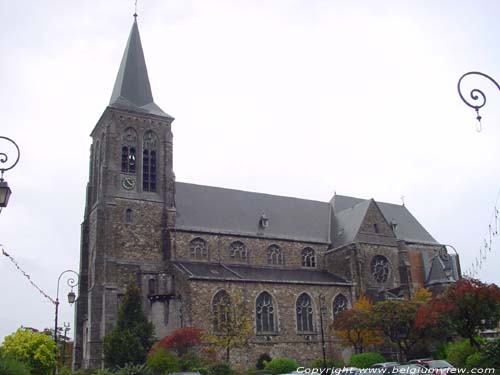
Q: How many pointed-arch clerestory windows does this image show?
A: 4